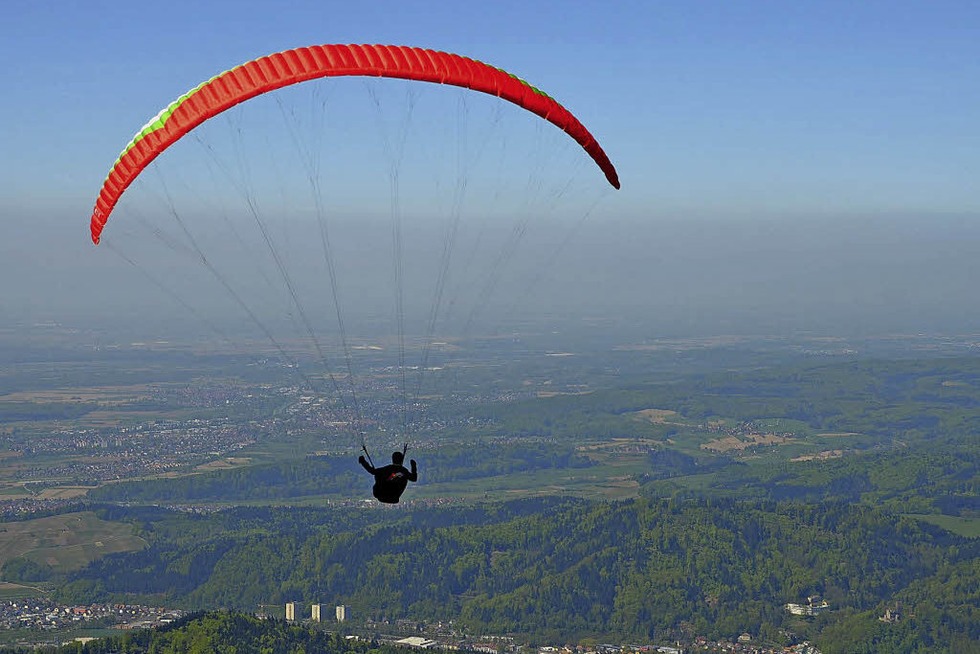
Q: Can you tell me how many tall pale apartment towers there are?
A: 3